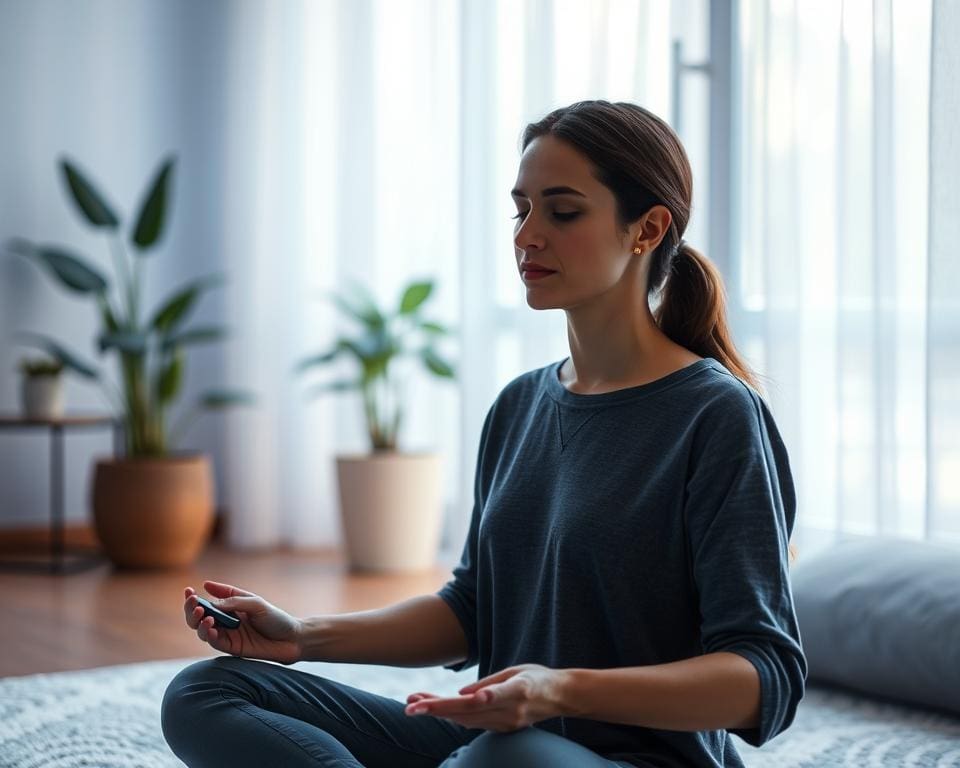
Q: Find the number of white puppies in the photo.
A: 0